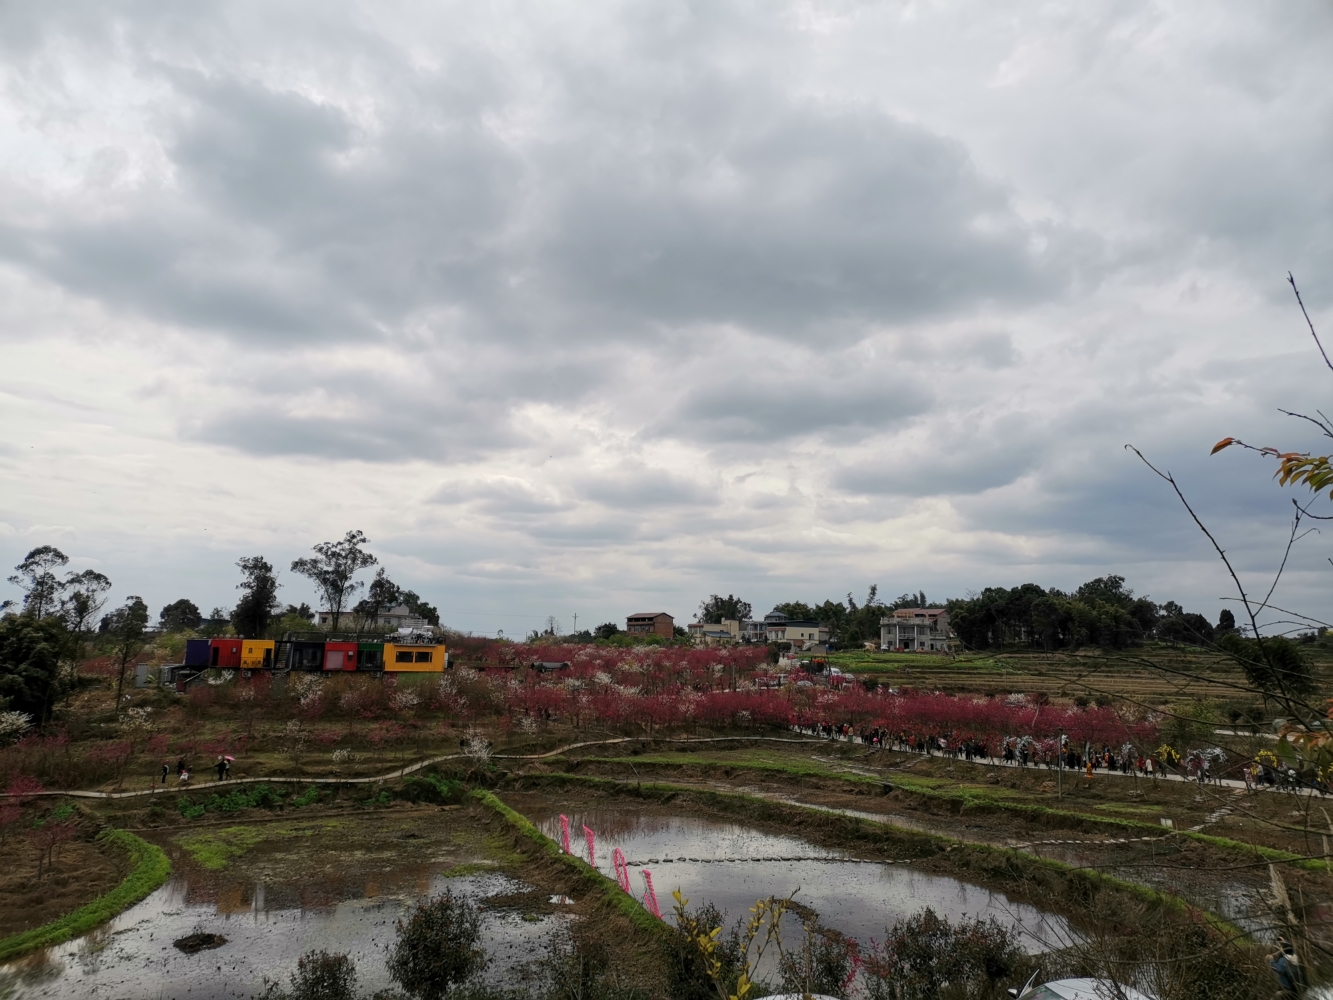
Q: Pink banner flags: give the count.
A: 4